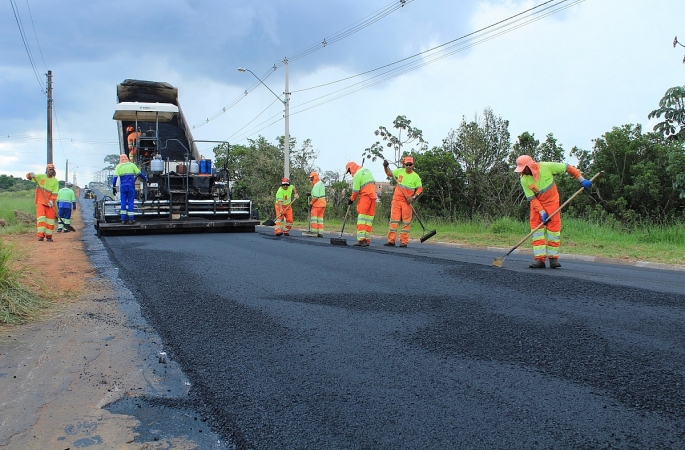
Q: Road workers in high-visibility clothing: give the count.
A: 9